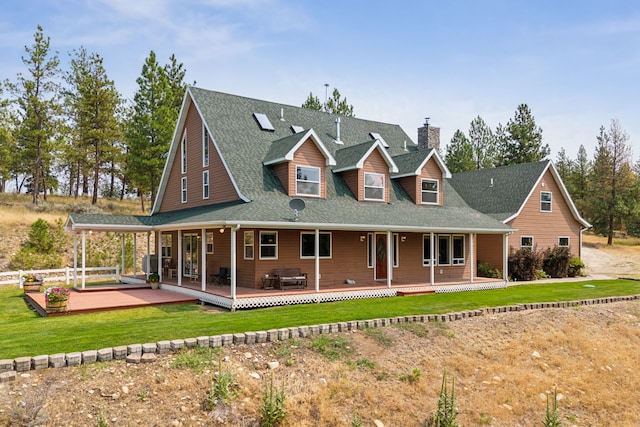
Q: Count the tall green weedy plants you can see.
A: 4